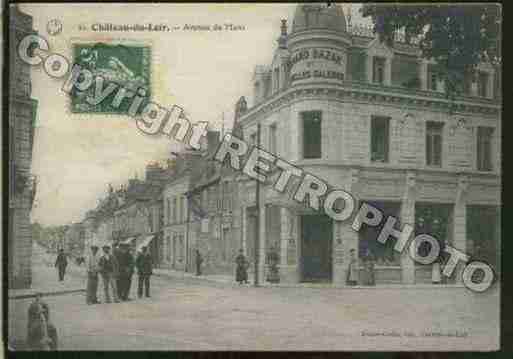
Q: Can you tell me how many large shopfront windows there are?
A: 3